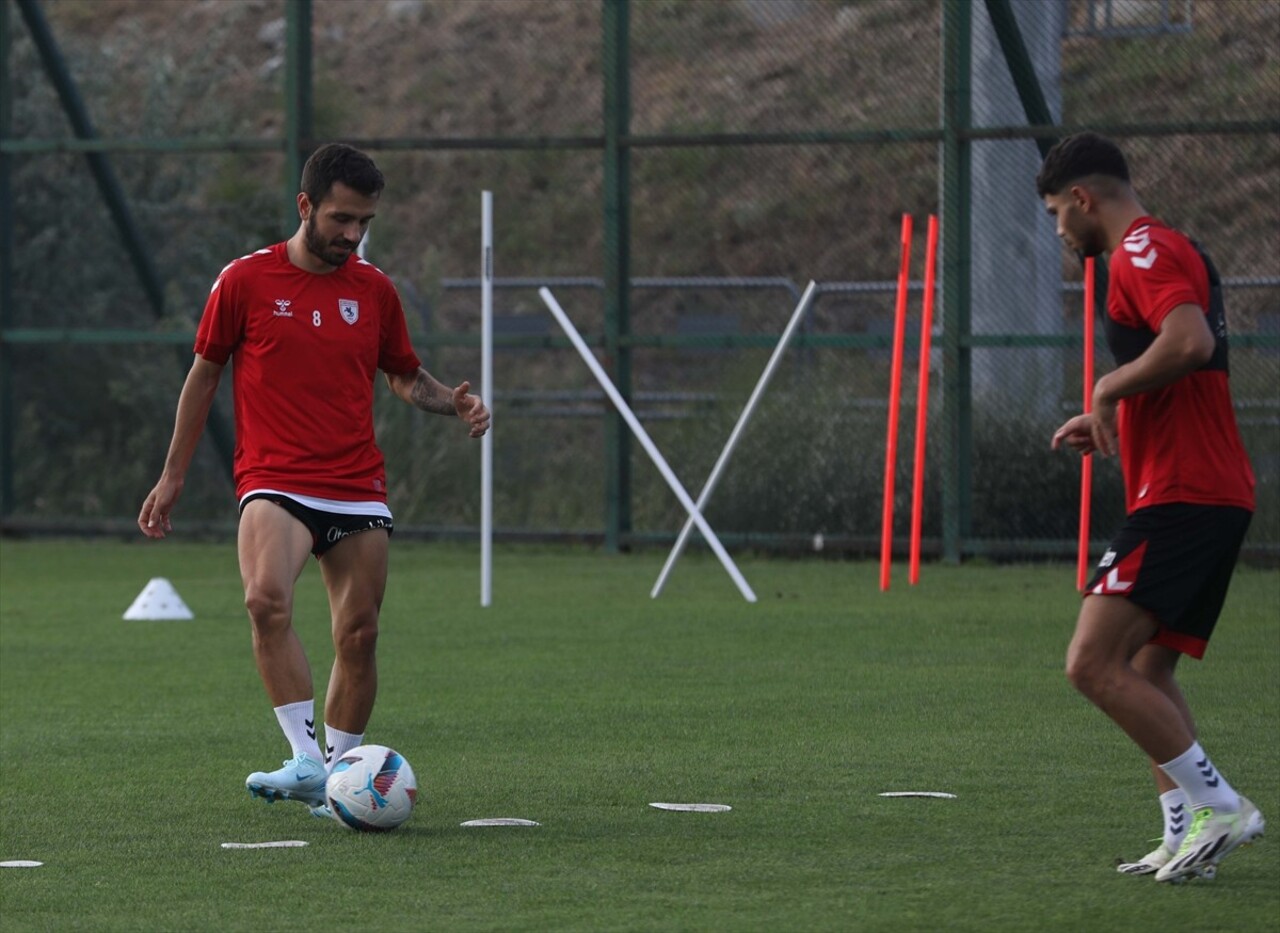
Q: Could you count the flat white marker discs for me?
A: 5